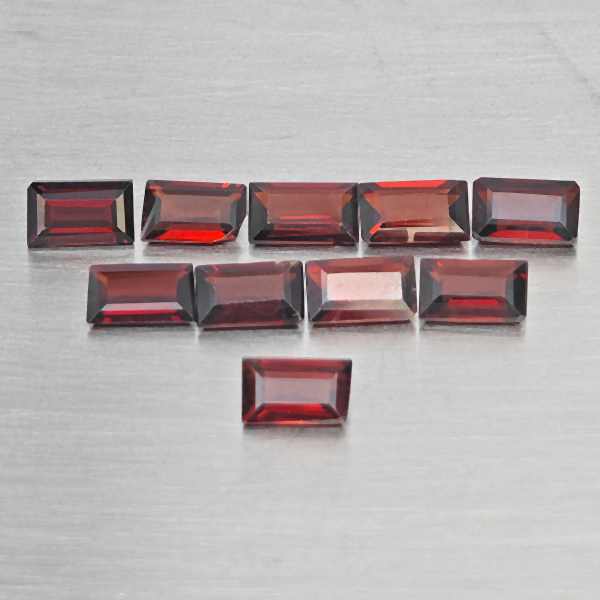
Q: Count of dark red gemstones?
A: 10